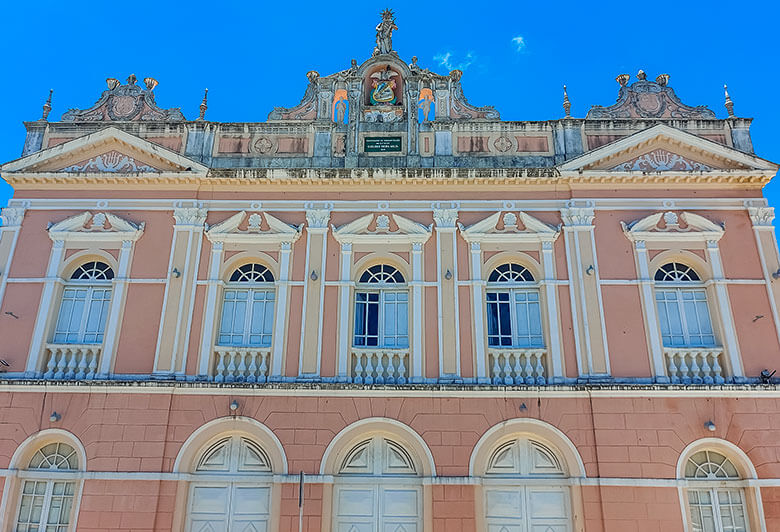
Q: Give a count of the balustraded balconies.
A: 5